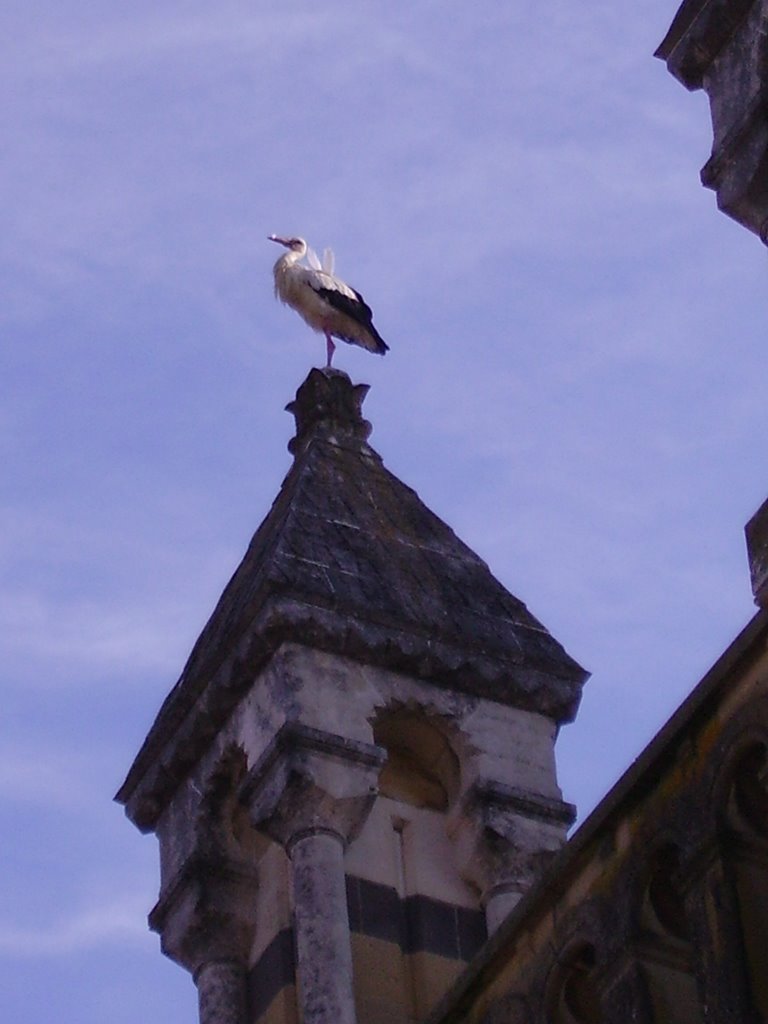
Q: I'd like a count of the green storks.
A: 0